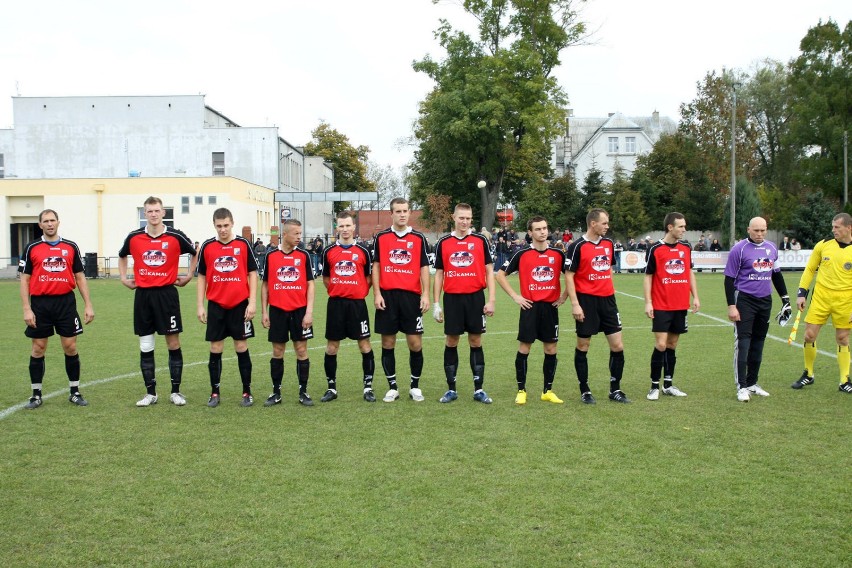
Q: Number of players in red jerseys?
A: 10